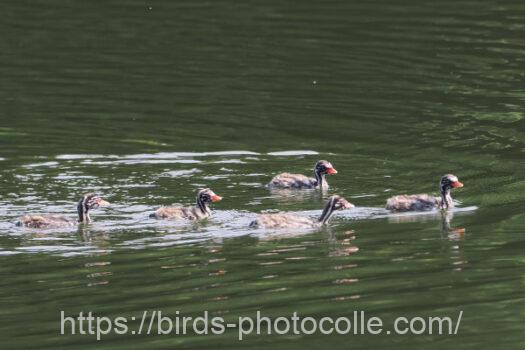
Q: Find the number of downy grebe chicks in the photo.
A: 5